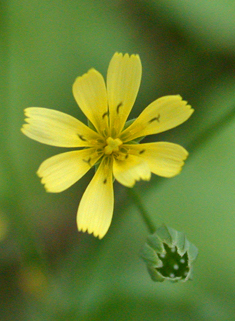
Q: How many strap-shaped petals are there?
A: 8